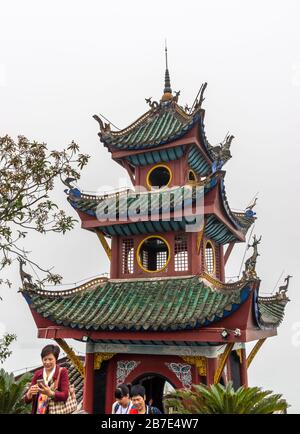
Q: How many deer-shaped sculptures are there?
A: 3